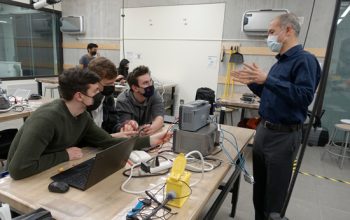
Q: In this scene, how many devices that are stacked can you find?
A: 2